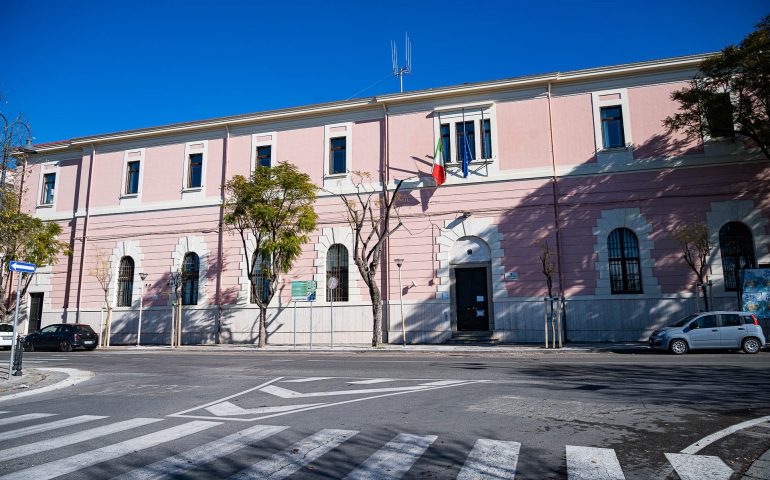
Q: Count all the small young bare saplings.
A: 4